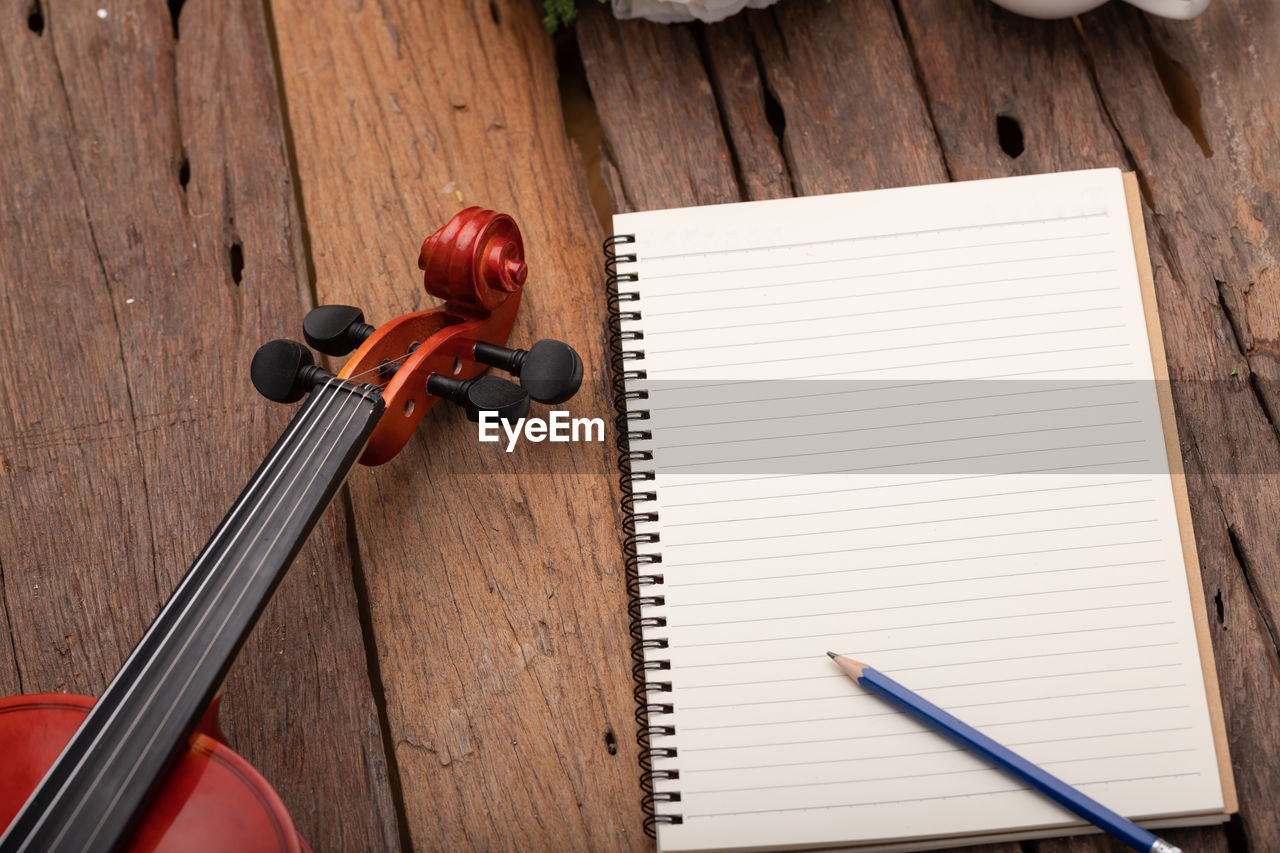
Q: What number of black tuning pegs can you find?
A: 4